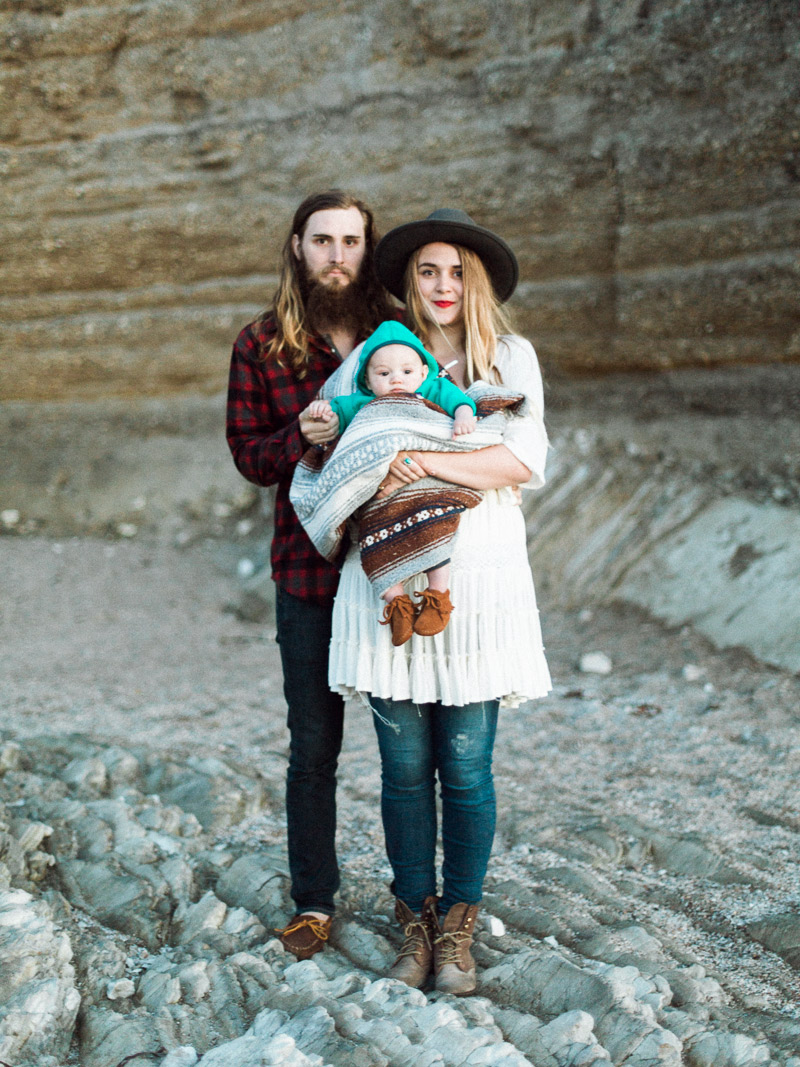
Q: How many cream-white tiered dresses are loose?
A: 1